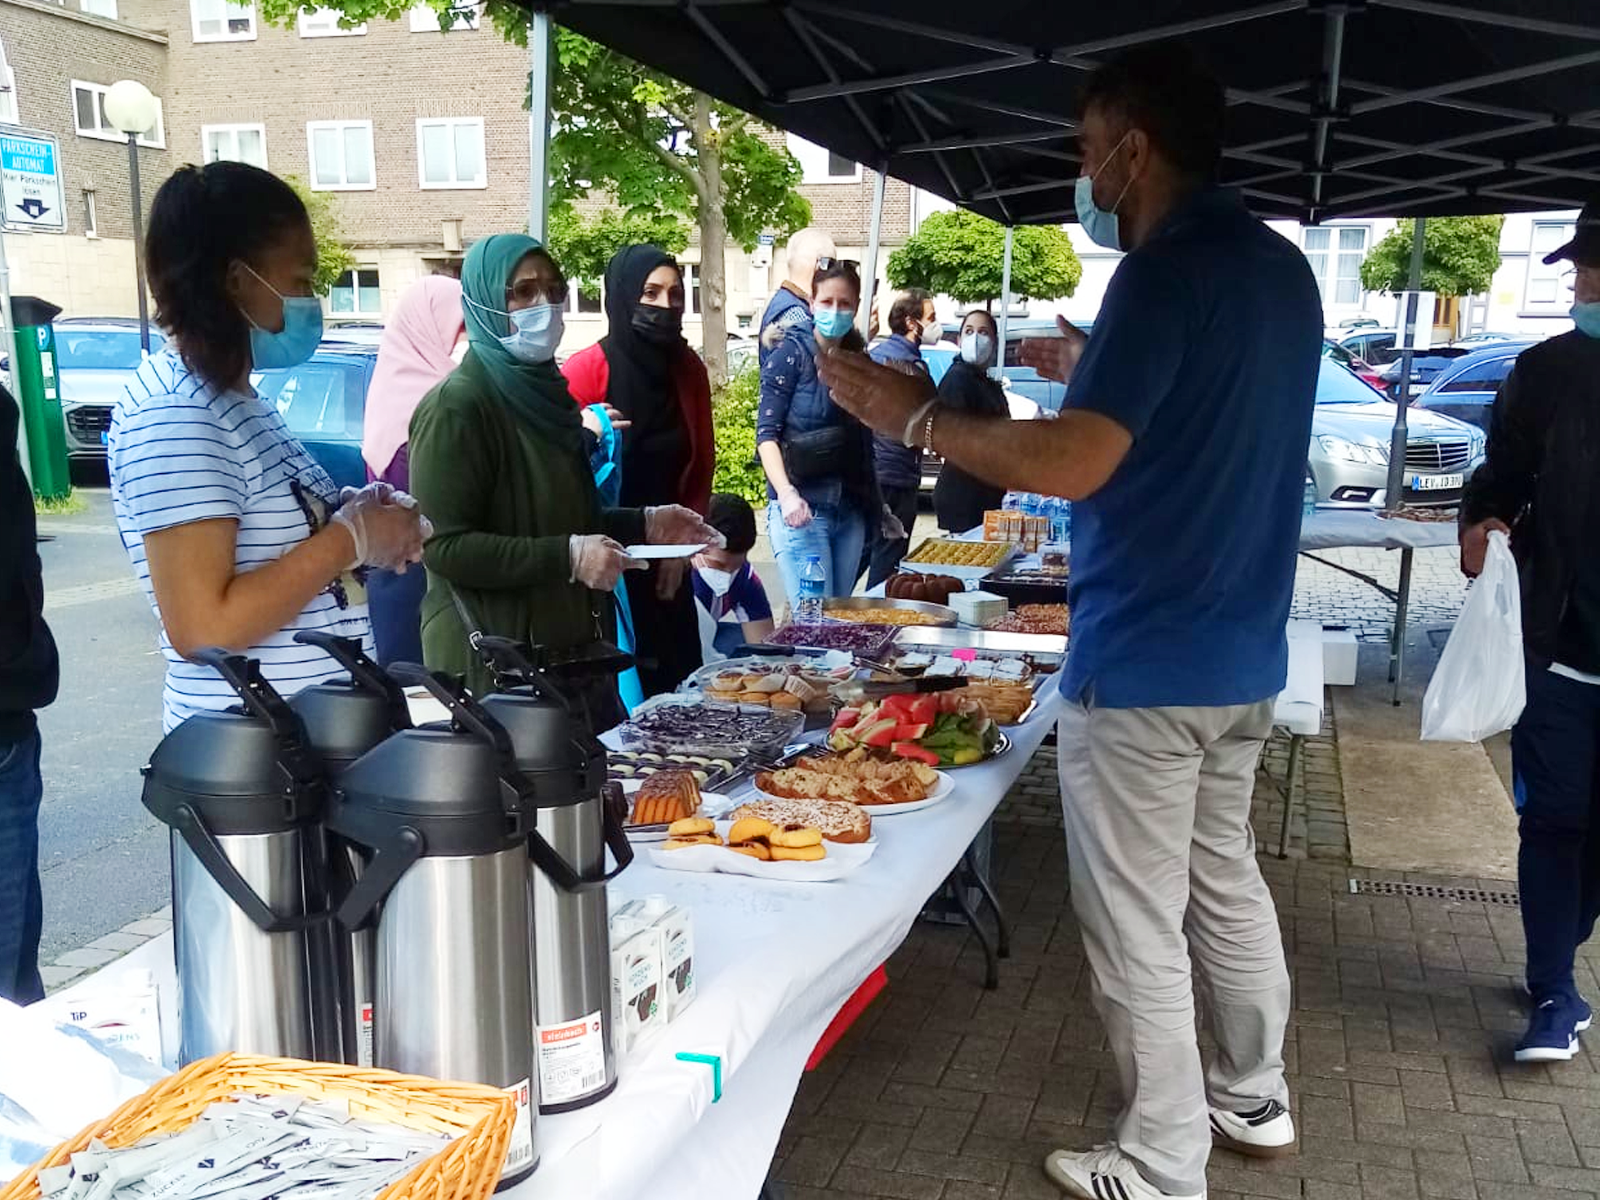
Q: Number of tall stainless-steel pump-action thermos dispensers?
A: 4